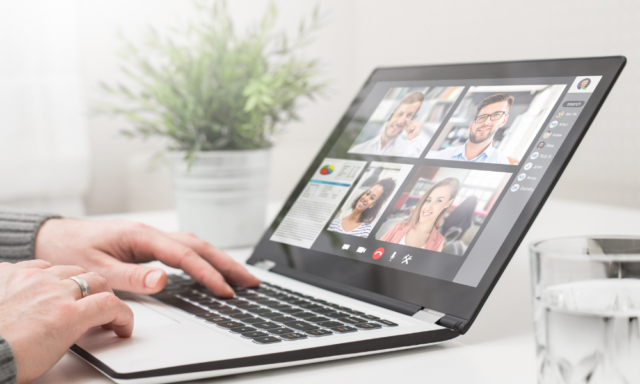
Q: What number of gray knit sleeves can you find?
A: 2